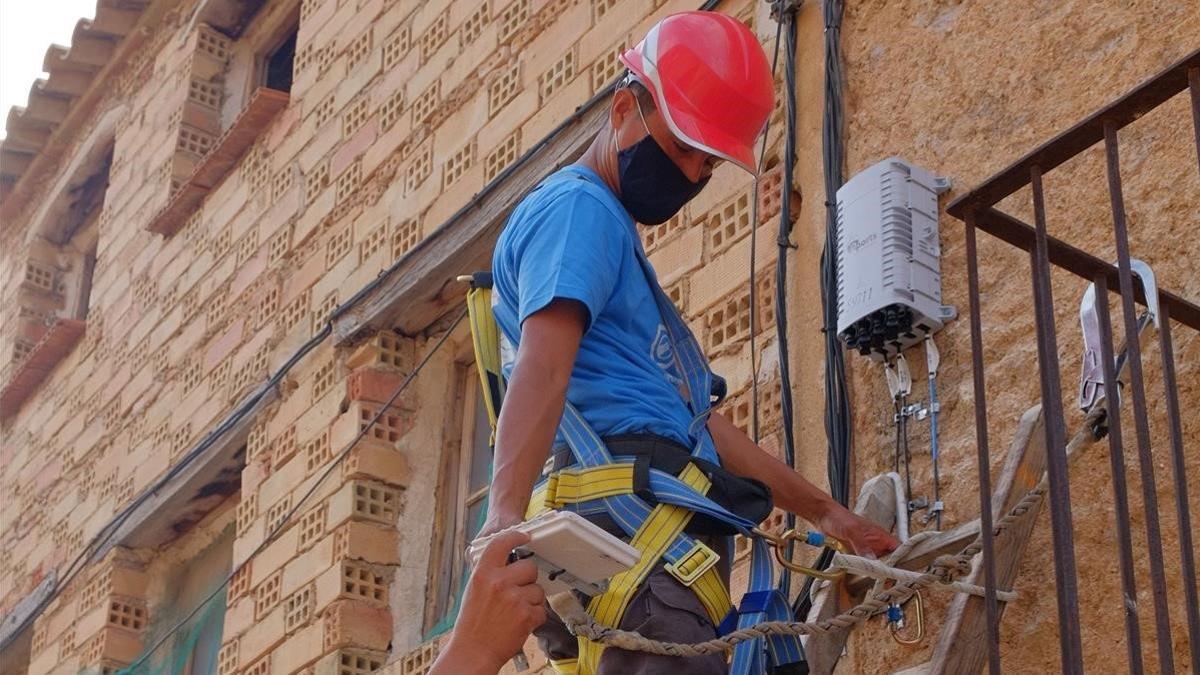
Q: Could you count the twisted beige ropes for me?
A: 1